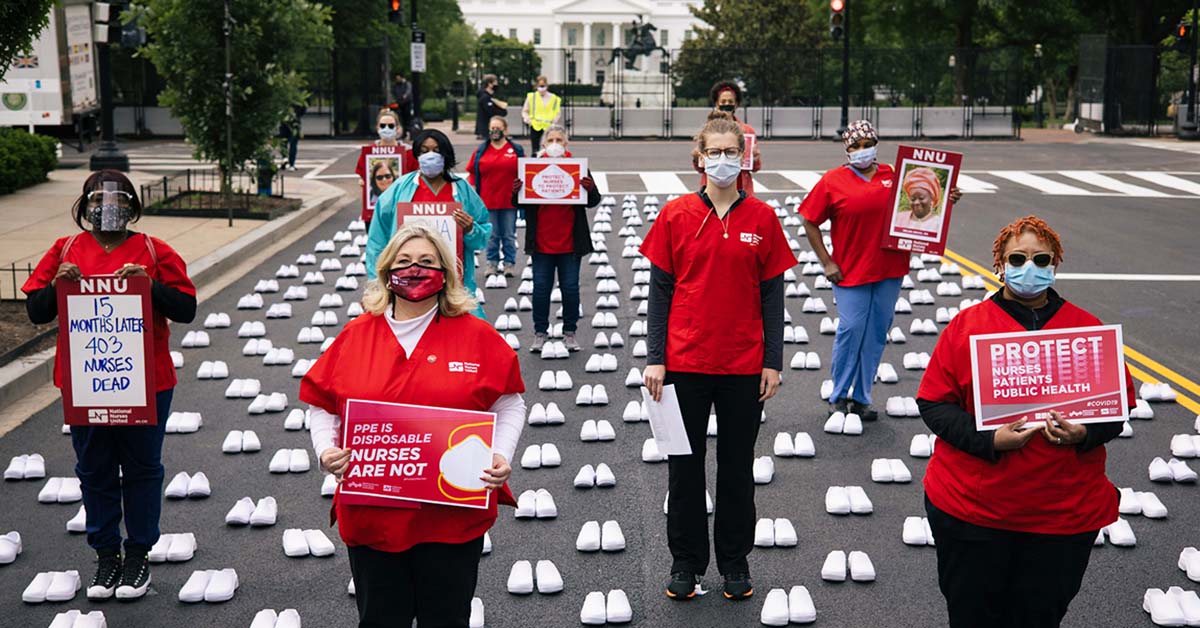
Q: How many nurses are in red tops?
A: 10